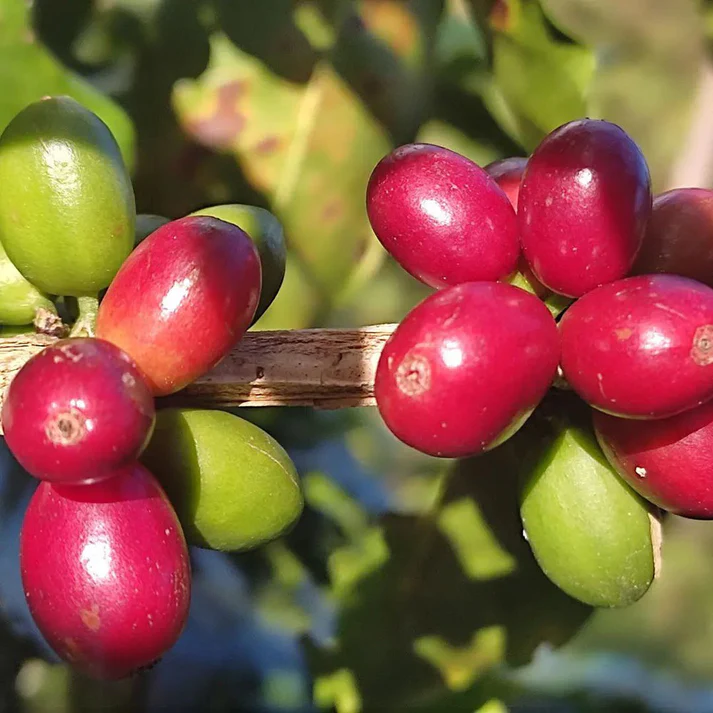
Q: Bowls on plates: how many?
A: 0